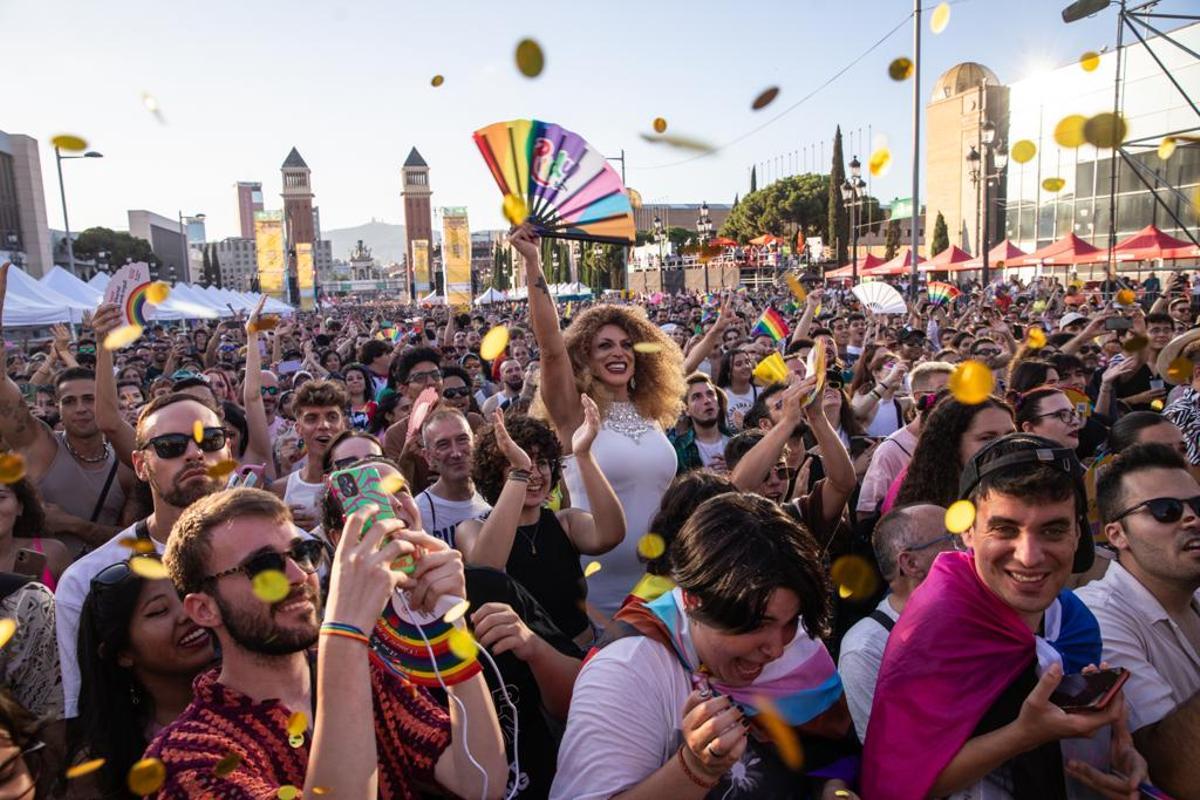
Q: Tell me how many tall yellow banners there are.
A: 4